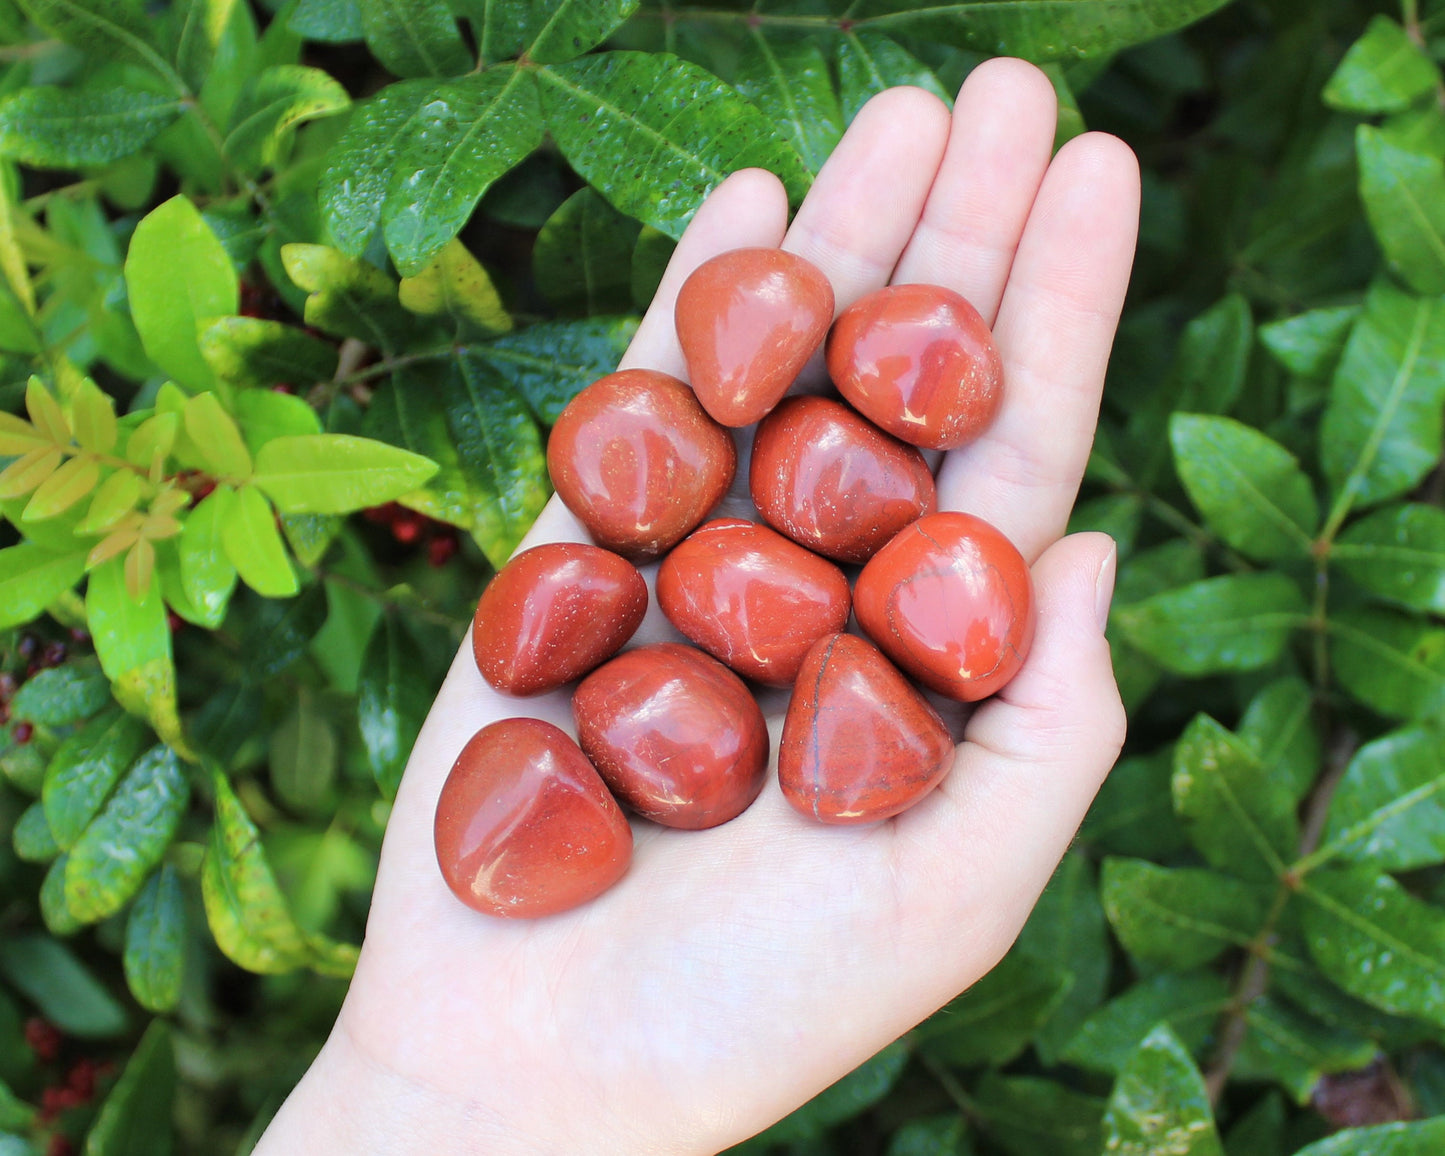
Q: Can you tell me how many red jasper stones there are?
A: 10